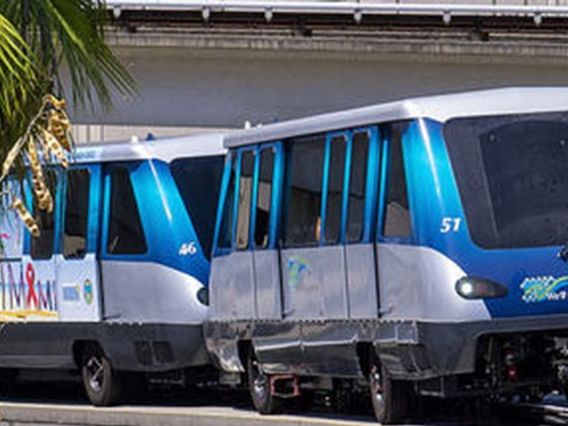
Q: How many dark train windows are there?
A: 12